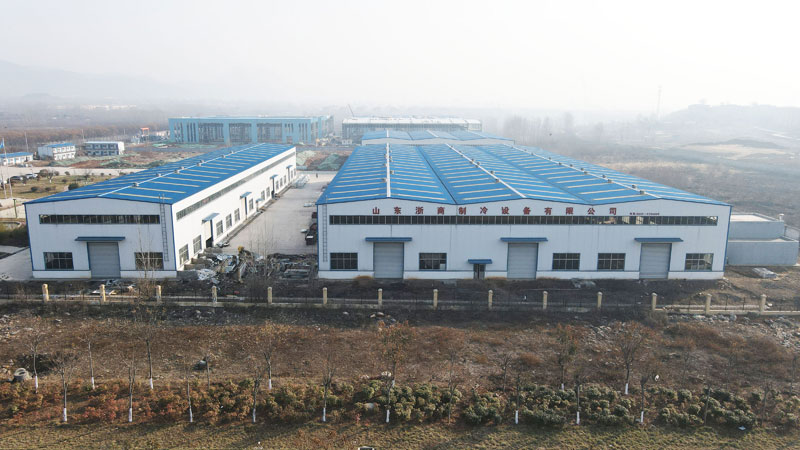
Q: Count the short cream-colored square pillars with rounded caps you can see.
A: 14